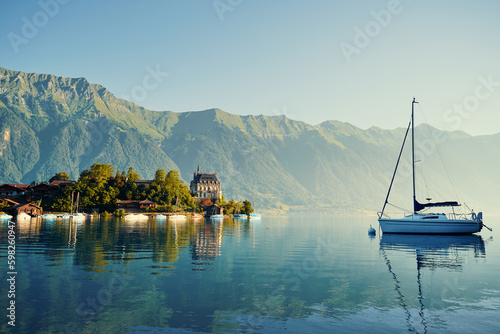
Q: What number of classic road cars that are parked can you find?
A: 0